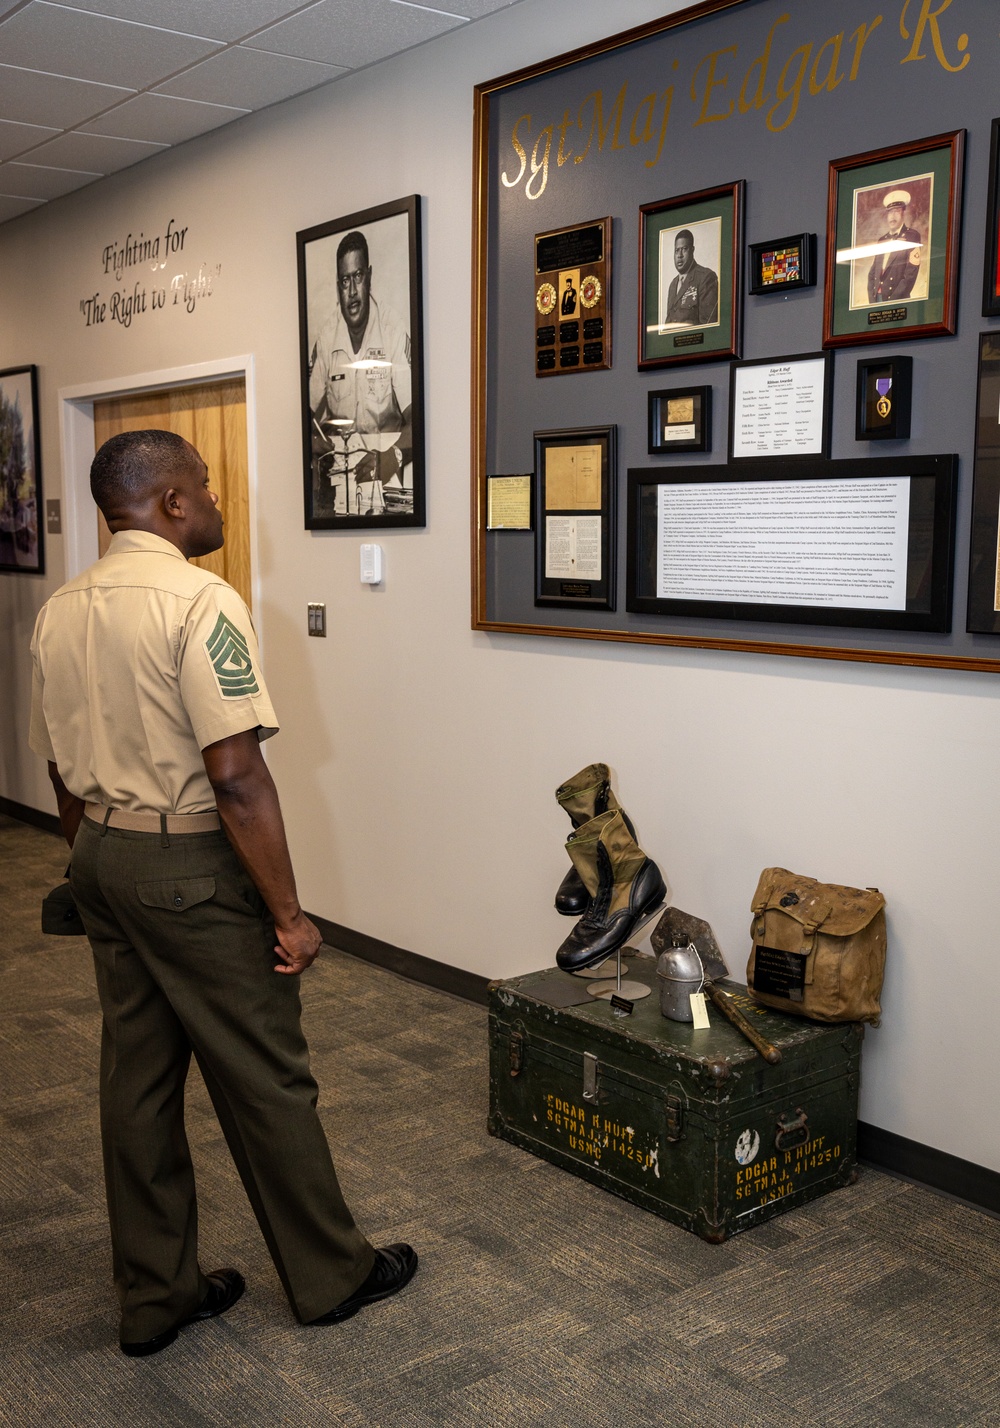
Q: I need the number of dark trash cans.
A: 0